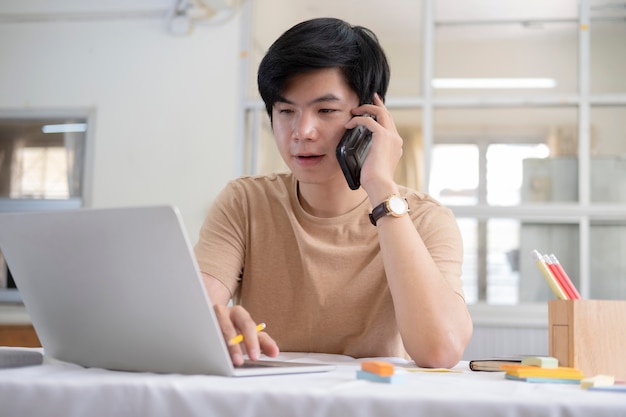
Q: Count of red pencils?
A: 2